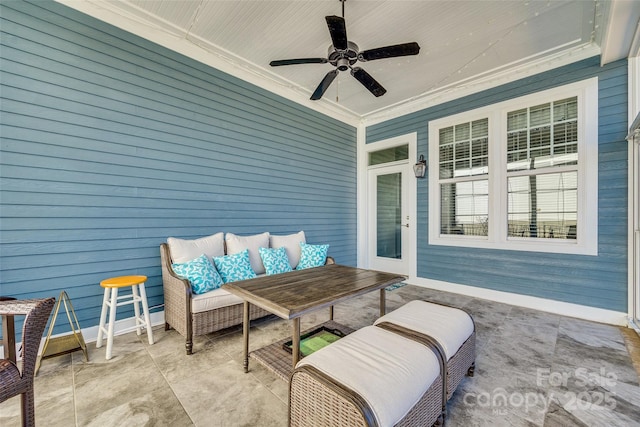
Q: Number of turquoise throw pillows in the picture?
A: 4